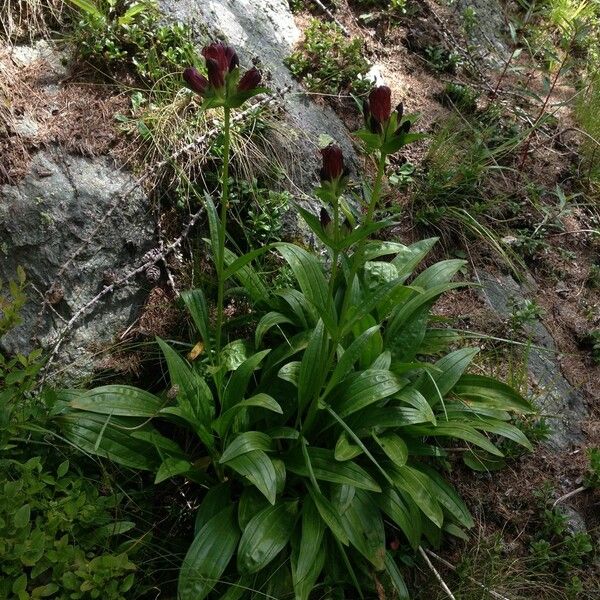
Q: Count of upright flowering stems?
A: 3